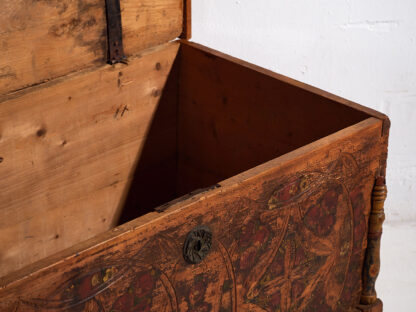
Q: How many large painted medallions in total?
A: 2